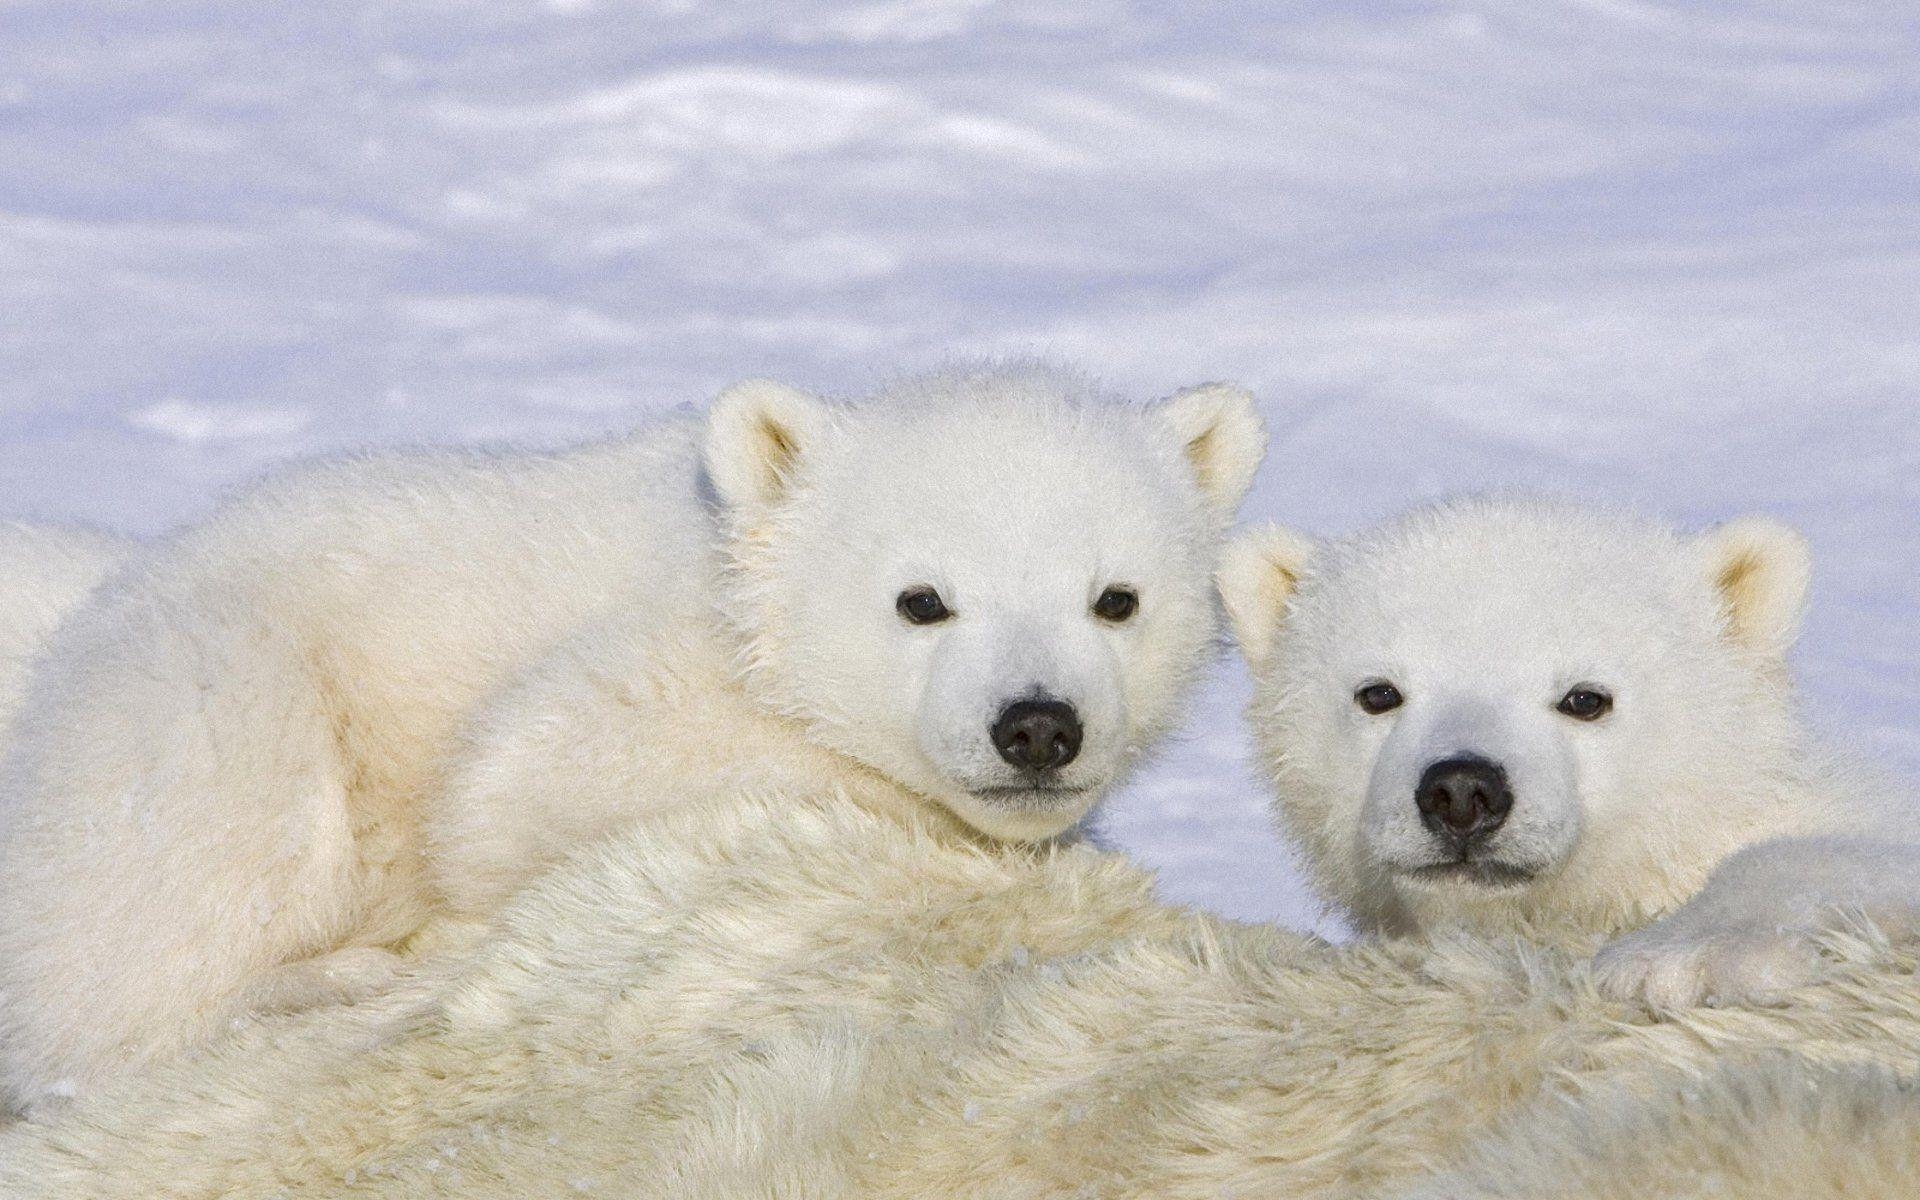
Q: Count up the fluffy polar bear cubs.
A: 2